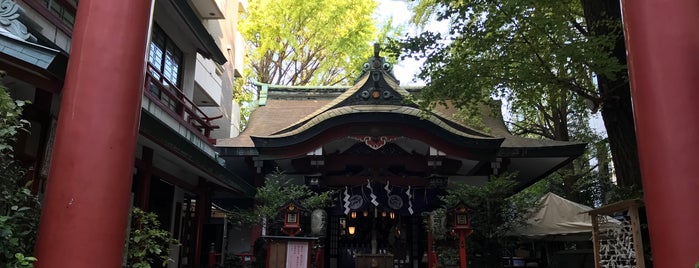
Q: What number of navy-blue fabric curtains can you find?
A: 1